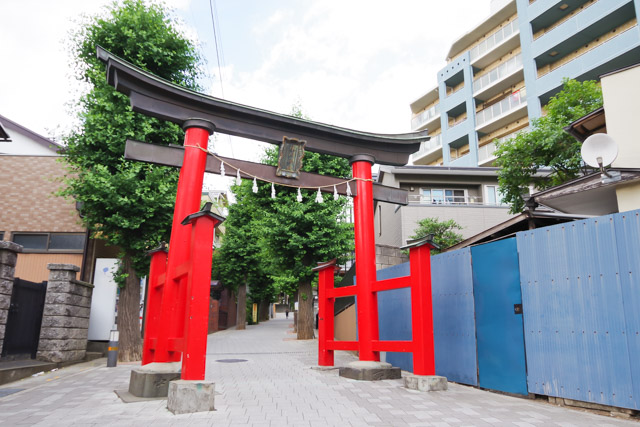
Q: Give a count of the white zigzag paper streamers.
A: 8